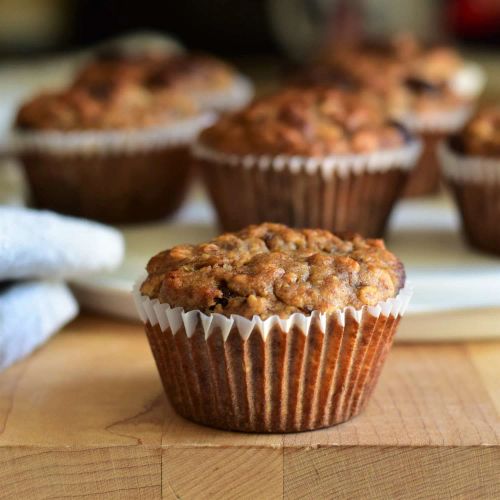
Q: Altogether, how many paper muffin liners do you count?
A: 6